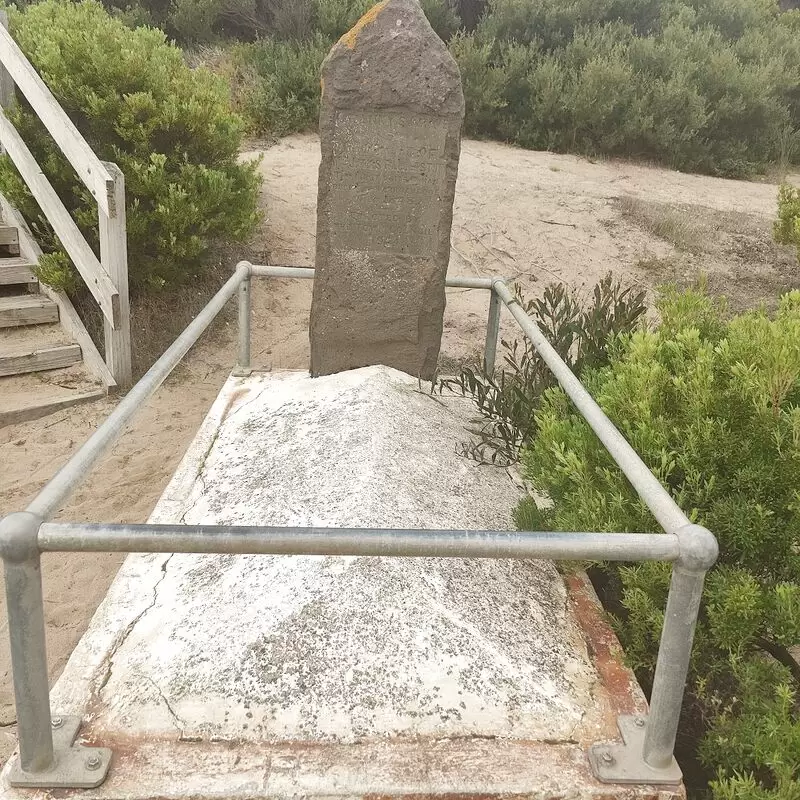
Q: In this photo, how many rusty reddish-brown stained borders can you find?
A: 2